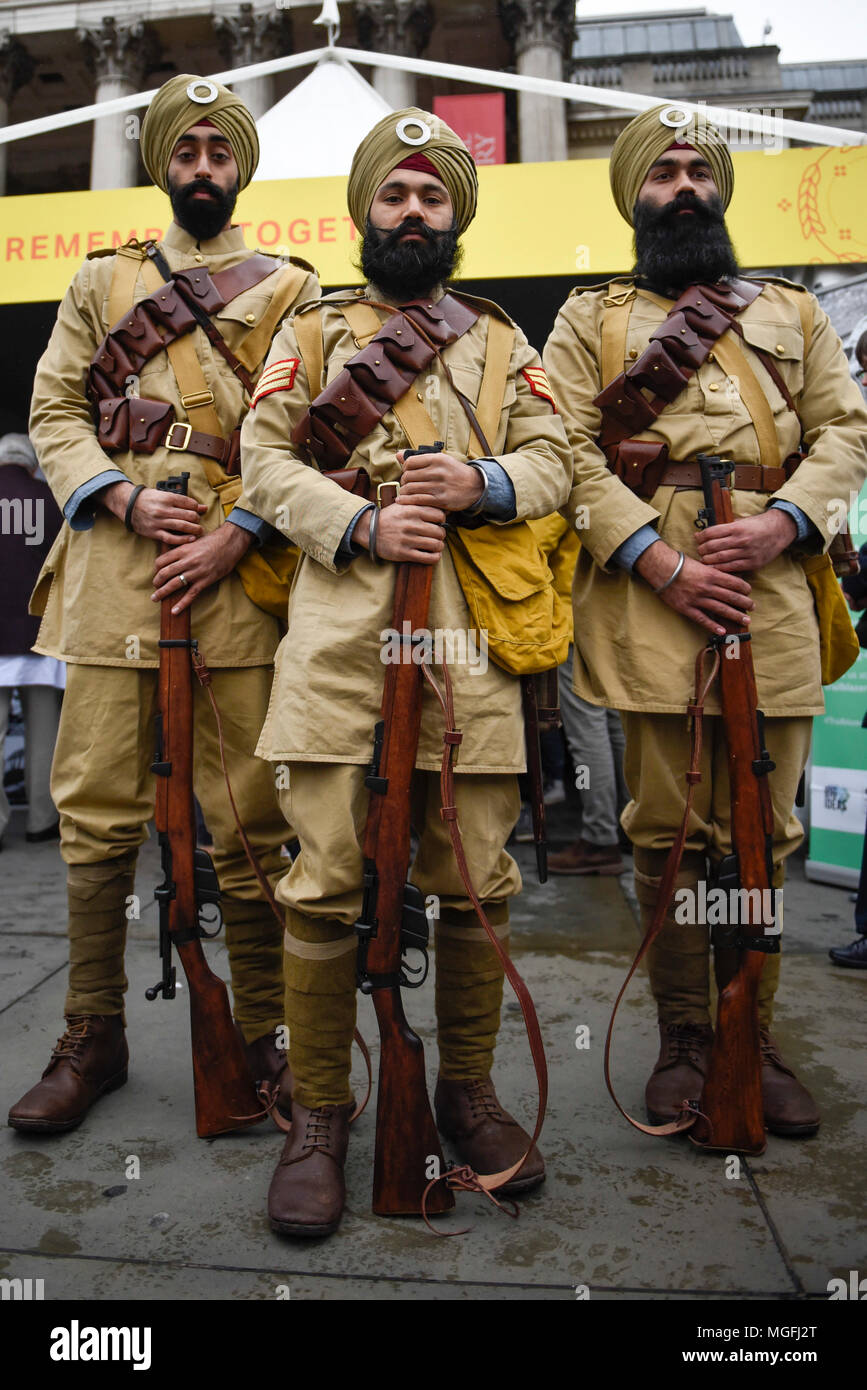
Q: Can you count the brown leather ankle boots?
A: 6